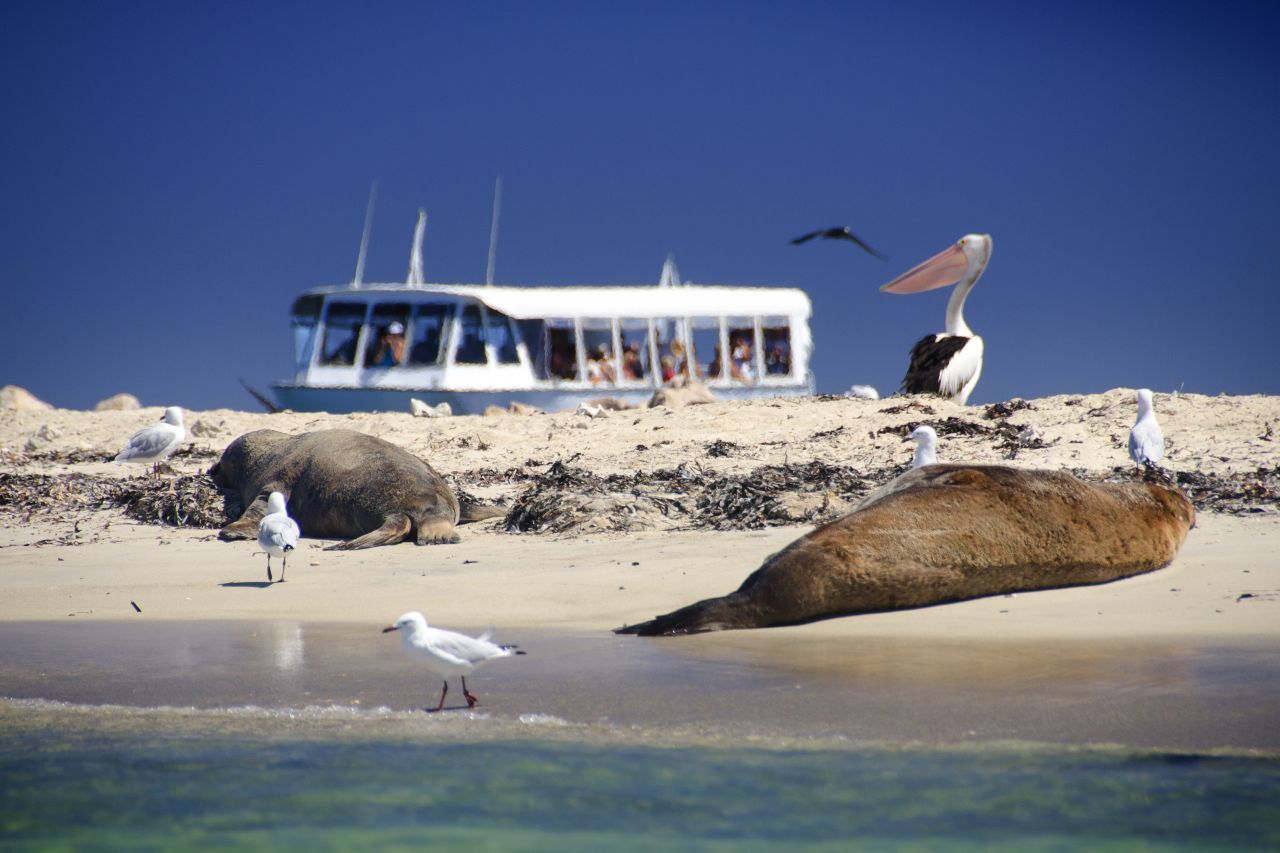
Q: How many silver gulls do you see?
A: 5